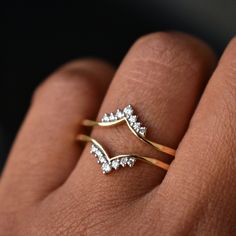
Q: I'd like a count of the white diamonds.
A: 14